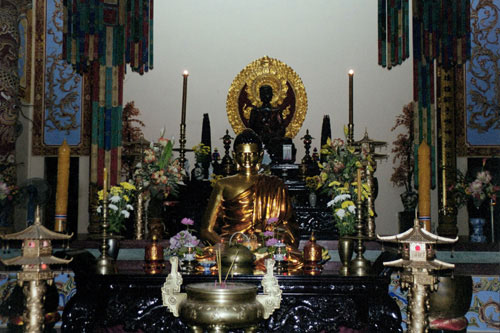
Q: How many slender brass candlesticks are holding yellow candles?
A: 2